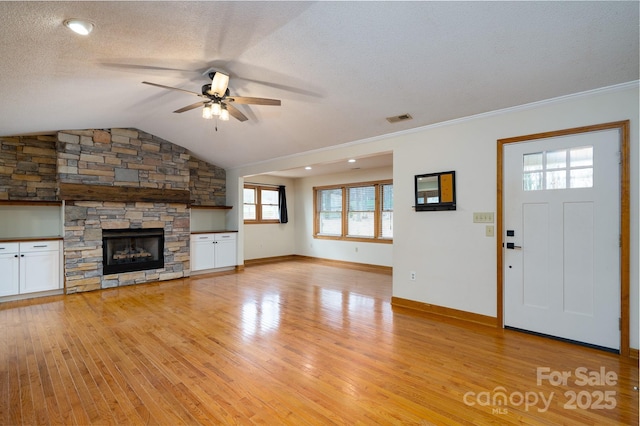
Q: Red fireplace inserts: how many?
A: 0